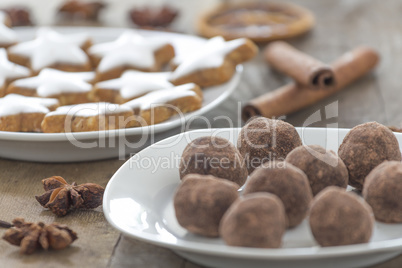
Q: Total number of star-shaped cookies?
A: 10